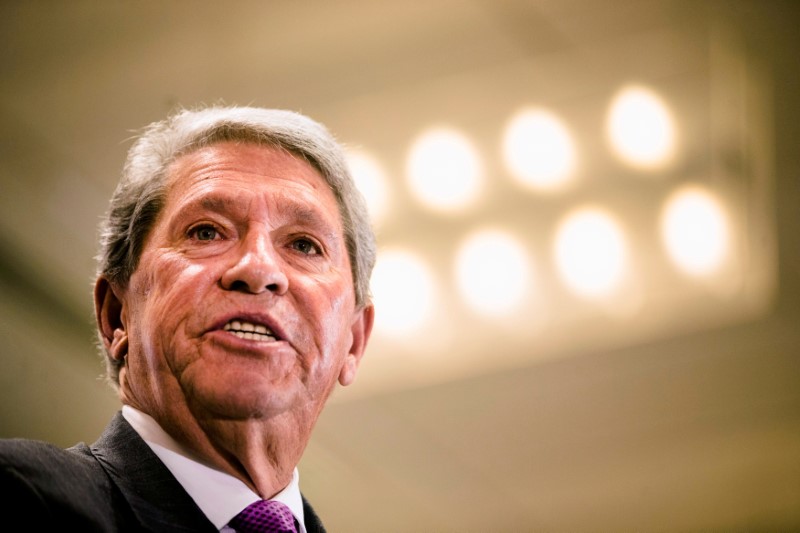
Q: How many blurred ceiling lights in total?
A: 8